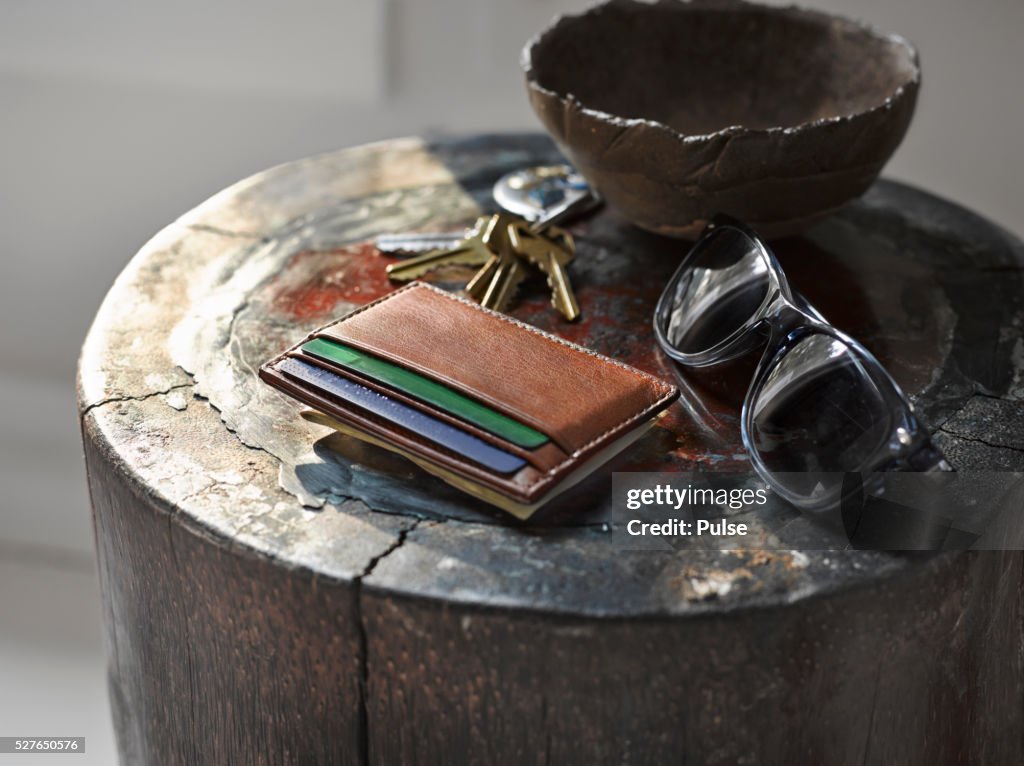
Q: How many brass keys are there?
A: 4